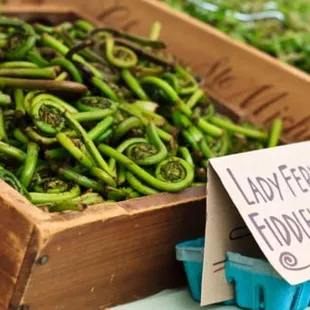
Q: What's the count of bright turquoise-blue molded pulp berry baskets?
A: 2